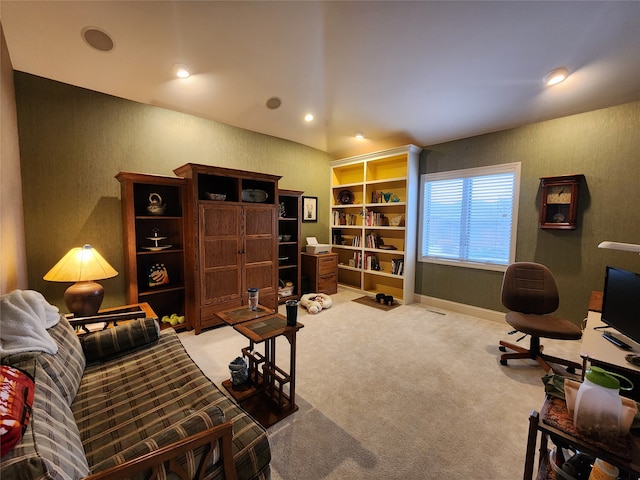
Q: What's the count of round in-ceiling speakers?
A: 2